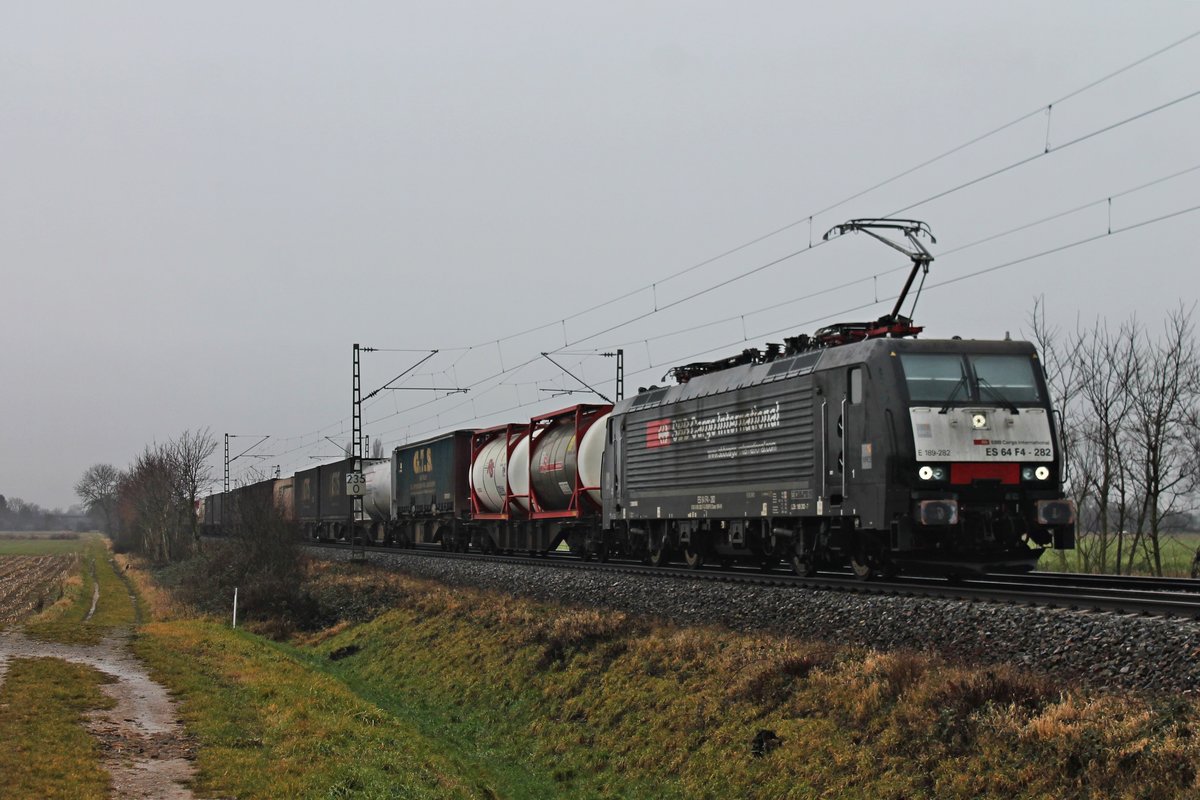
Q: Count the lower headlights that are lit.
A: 2